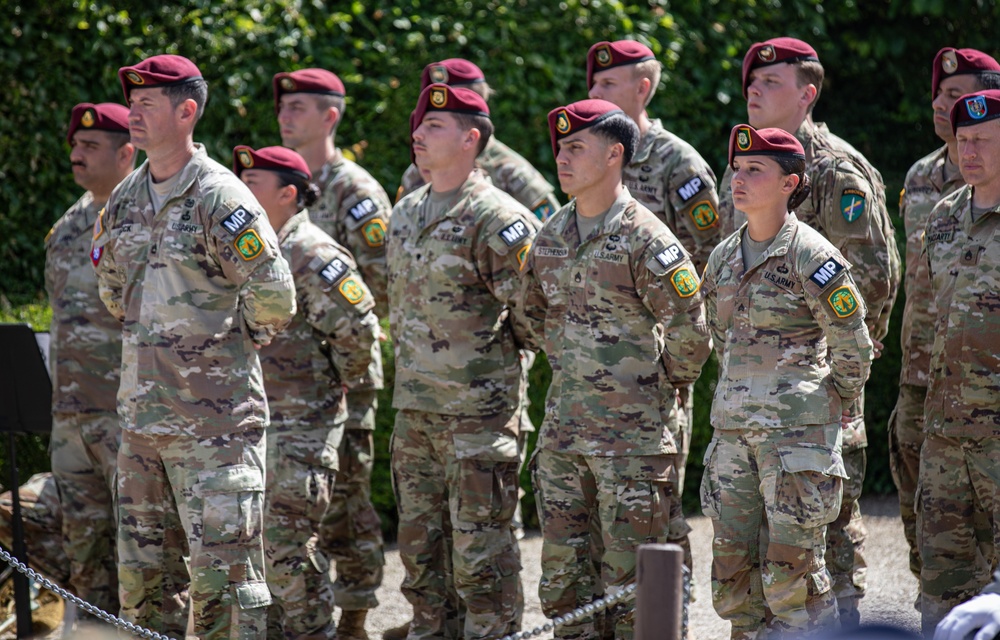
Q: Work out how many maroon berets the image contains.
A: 12